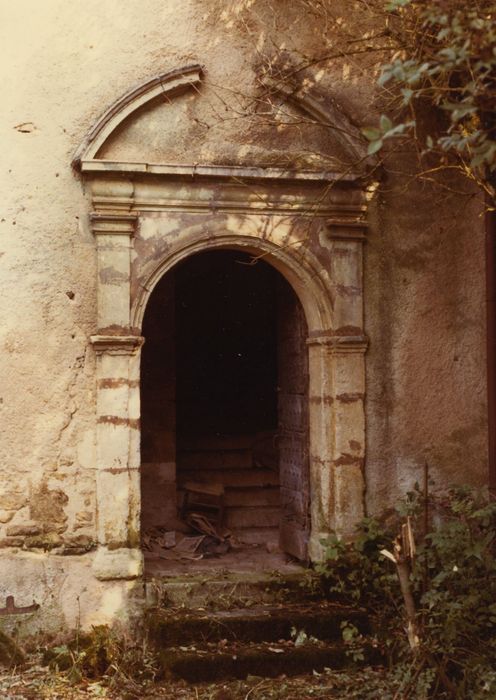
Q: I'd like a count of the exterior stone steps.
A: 3